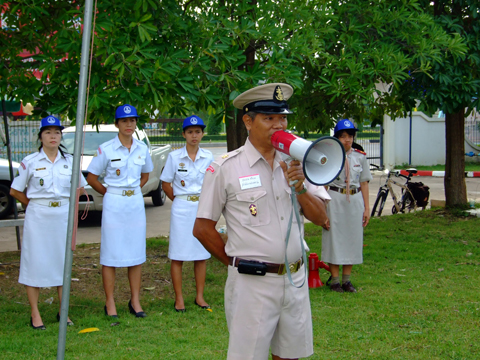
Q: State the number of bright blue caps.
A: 4